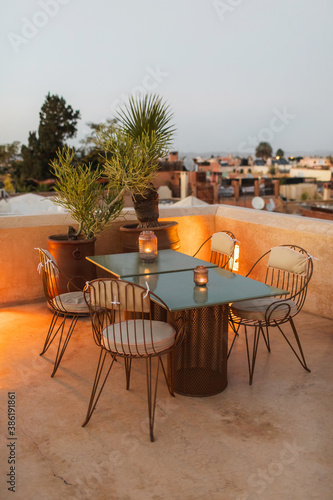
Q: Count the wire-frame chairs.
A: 4